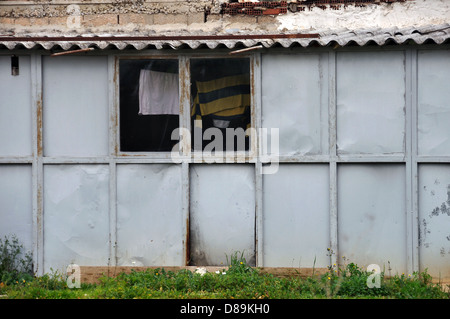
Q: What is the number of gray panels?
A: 12